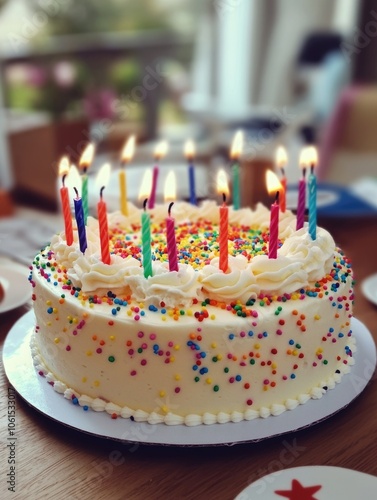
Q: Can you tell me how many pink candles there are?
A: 3